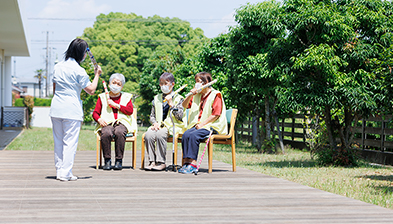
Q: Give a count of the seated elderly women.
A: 3